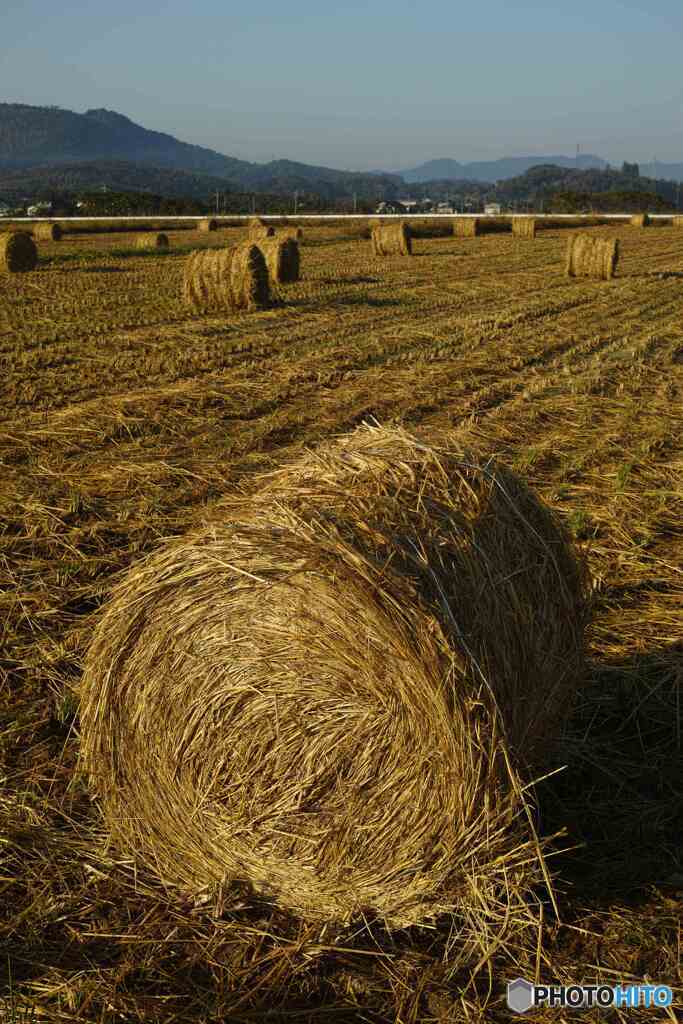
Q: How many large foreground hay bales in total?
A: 1